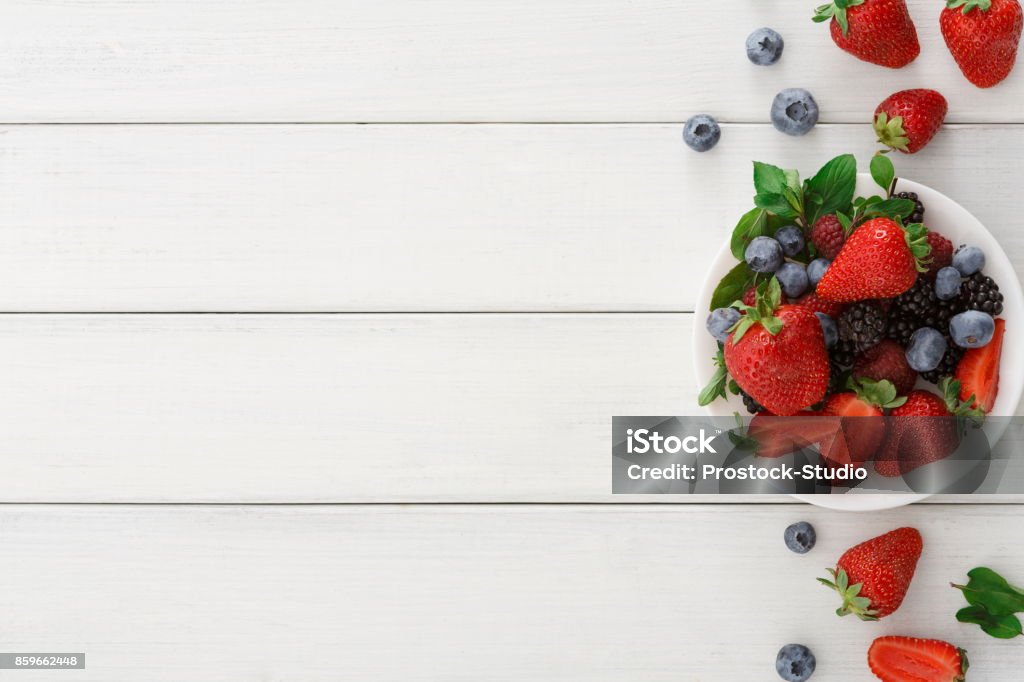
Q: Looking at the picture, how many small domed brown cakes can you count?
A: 0